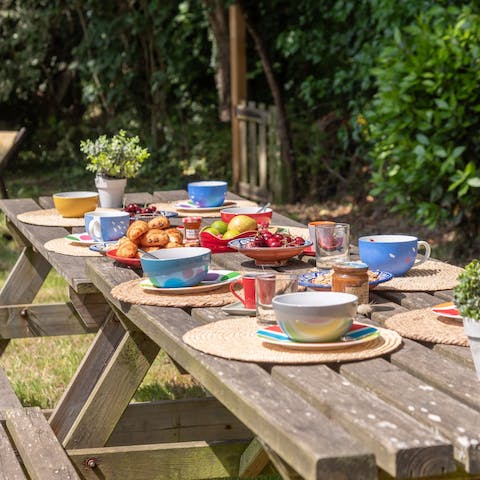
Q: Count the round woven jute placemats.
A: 8